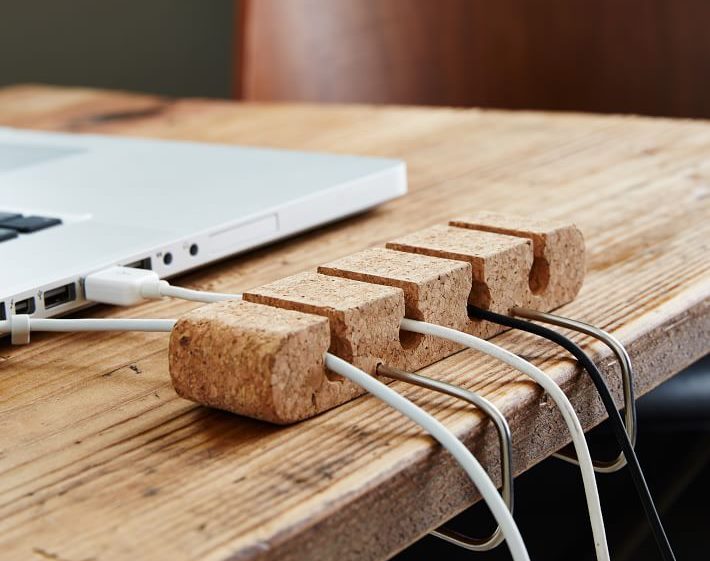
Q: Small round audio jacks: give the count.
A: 2